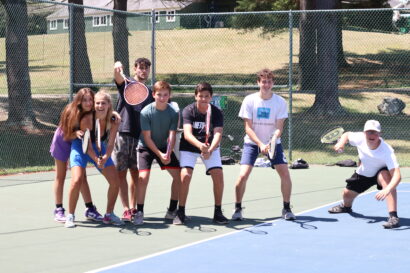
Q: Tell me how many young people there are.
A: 7